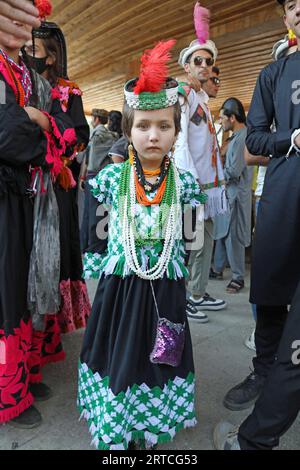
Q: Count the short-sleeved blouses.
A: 1